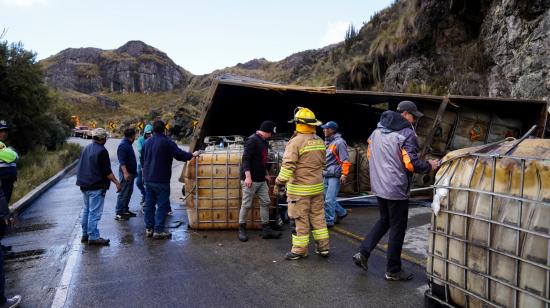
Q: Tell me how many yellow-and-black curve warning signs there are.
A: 5